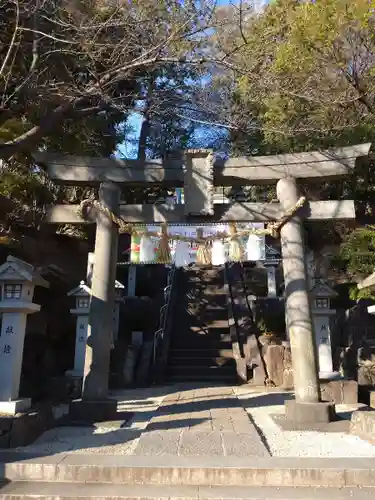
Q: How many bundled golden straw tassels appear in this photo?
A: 3